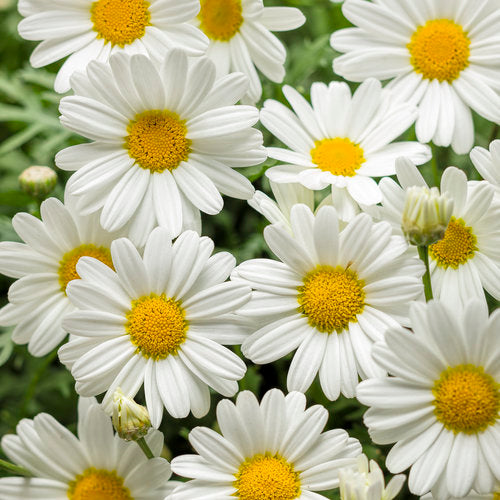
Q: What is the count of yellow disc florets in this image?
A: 12